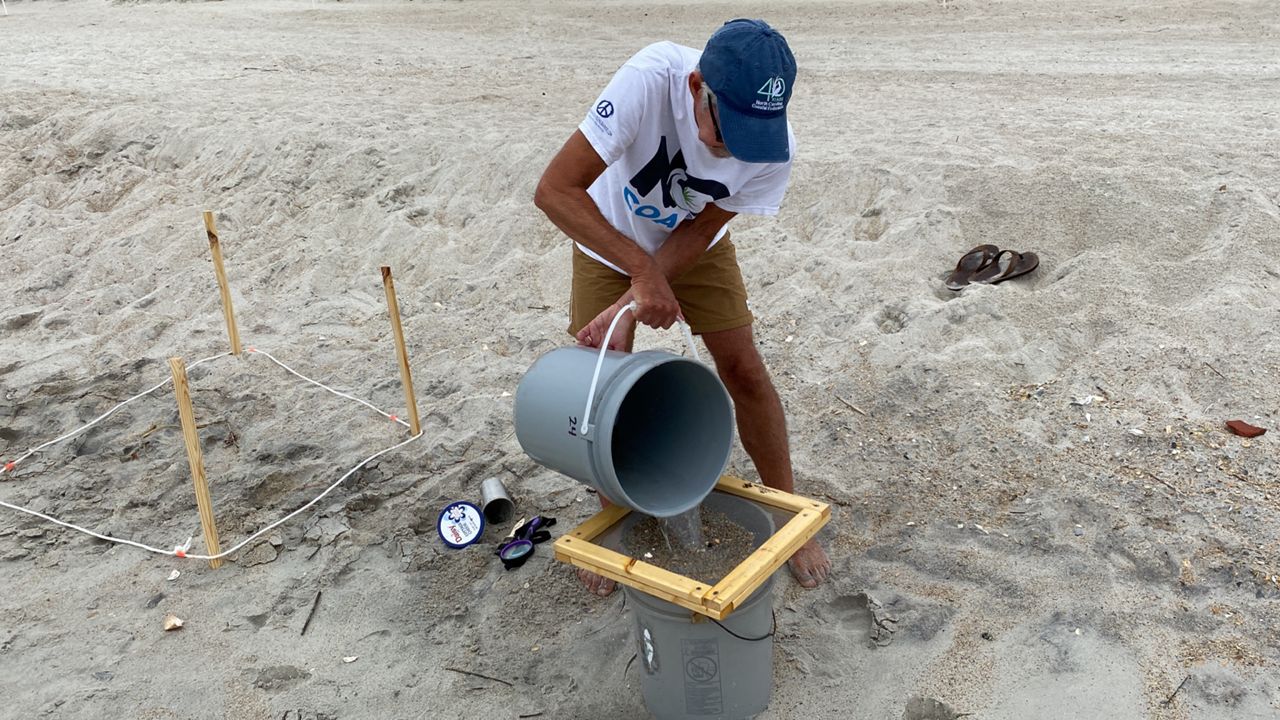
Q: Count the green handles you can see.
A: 0